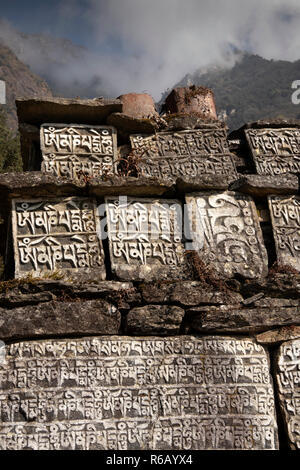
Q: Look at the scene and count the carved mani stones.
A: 9